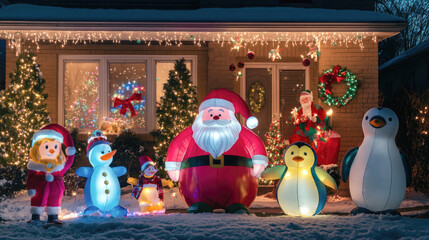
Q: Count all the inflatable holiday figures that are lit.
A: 6